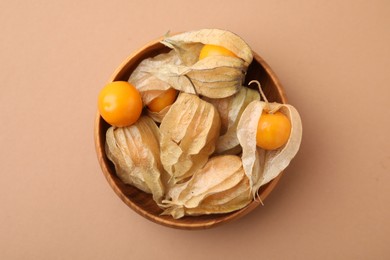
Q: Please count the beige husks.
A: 7